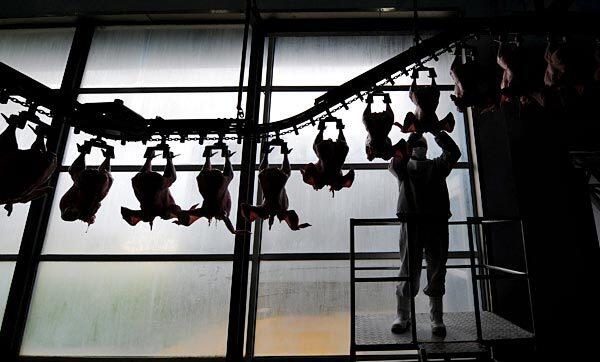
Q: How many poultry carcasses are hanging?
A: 11